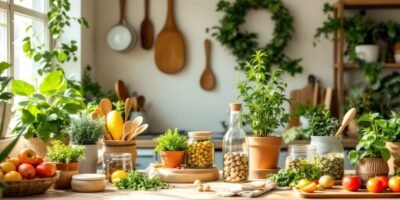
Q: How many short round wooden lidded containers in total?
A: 1